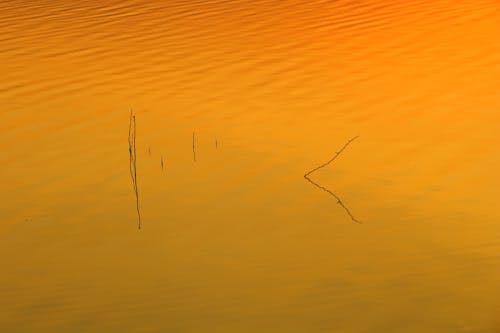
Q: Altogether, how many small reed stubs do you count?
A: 4